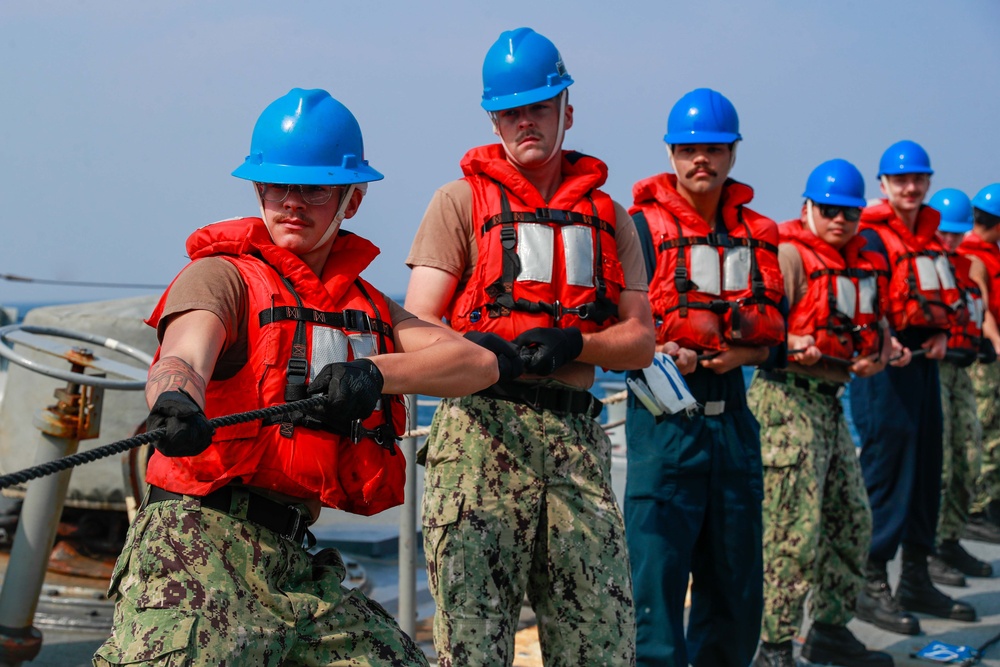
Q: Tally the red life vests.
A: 7